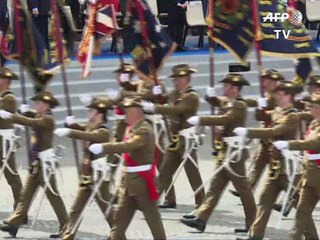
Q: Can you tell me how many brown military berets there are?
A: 11